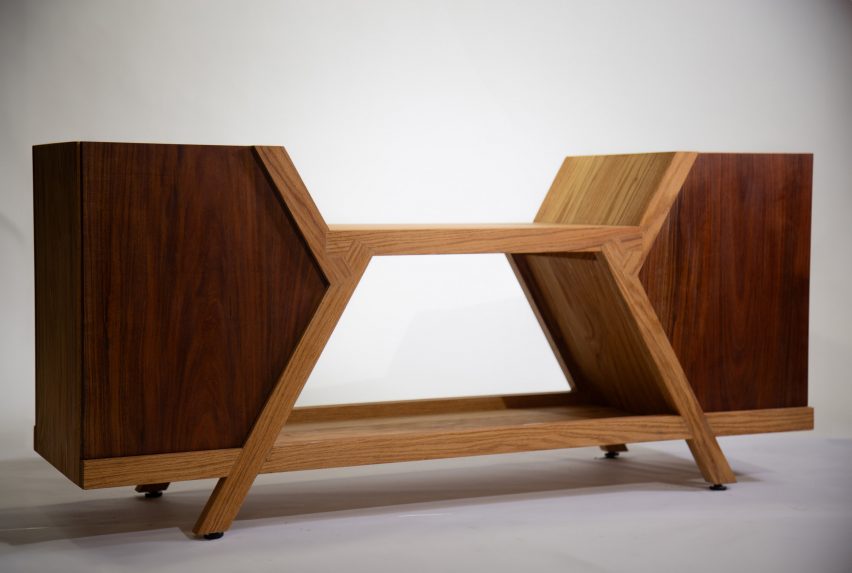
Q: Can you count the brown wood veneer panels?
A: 2